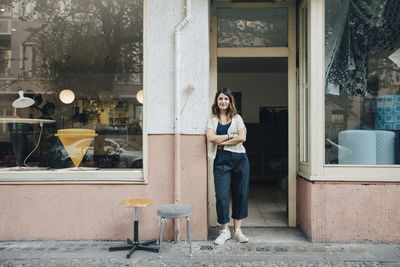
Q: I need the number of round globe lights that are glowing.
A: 2